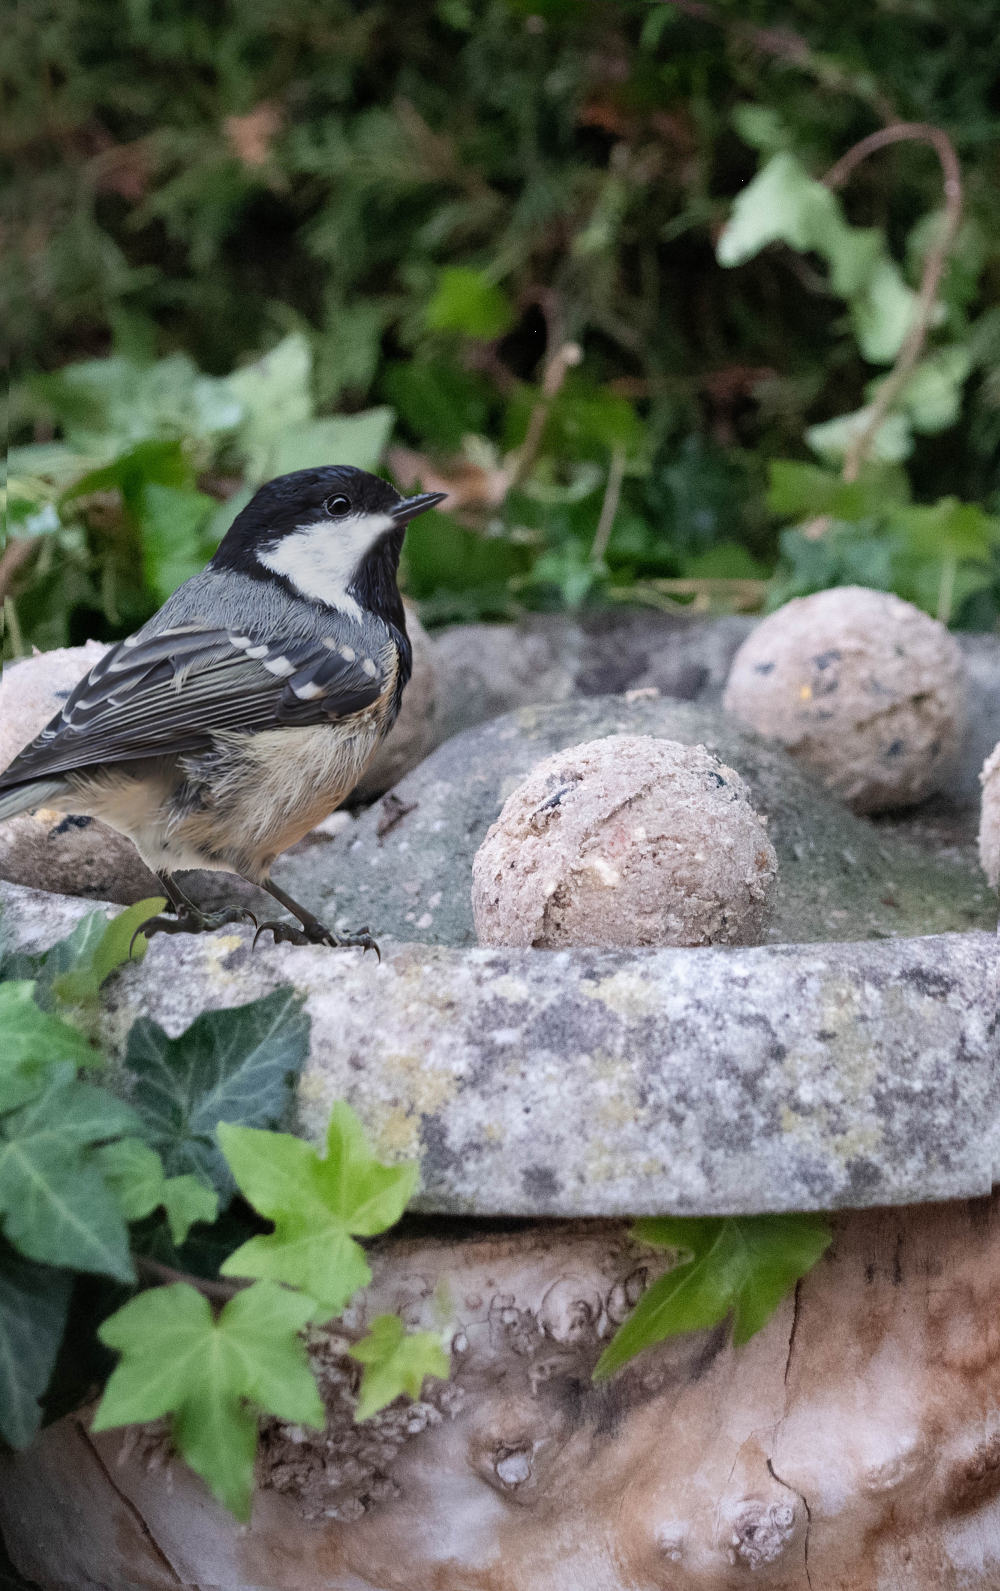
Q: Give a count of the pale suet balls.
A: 5